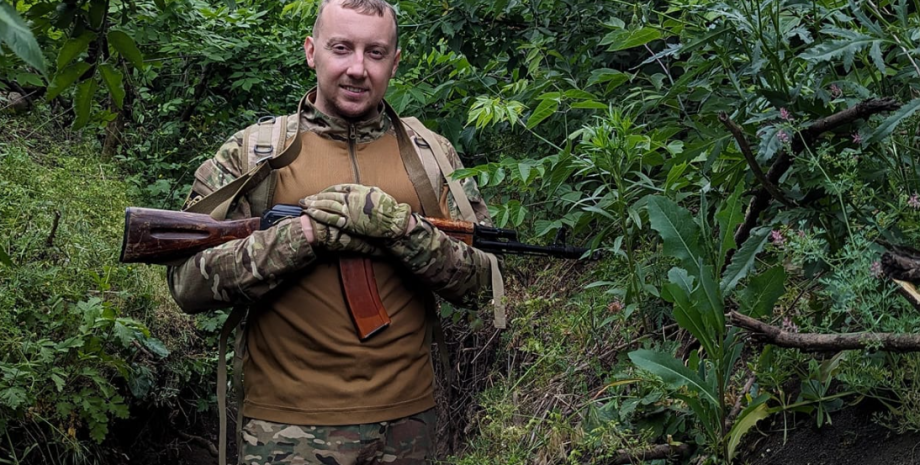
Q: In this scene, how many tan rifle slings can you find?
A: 1